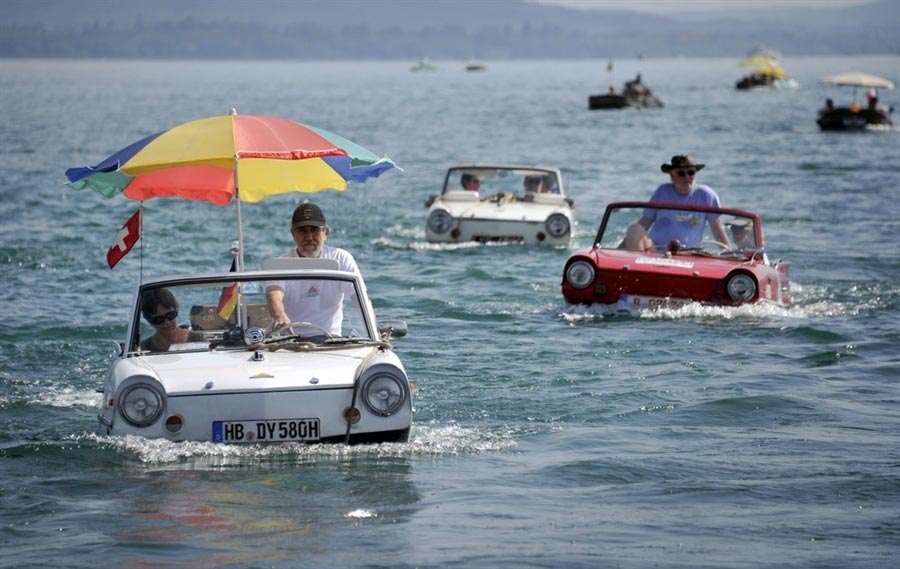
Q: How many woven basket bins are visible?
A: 0